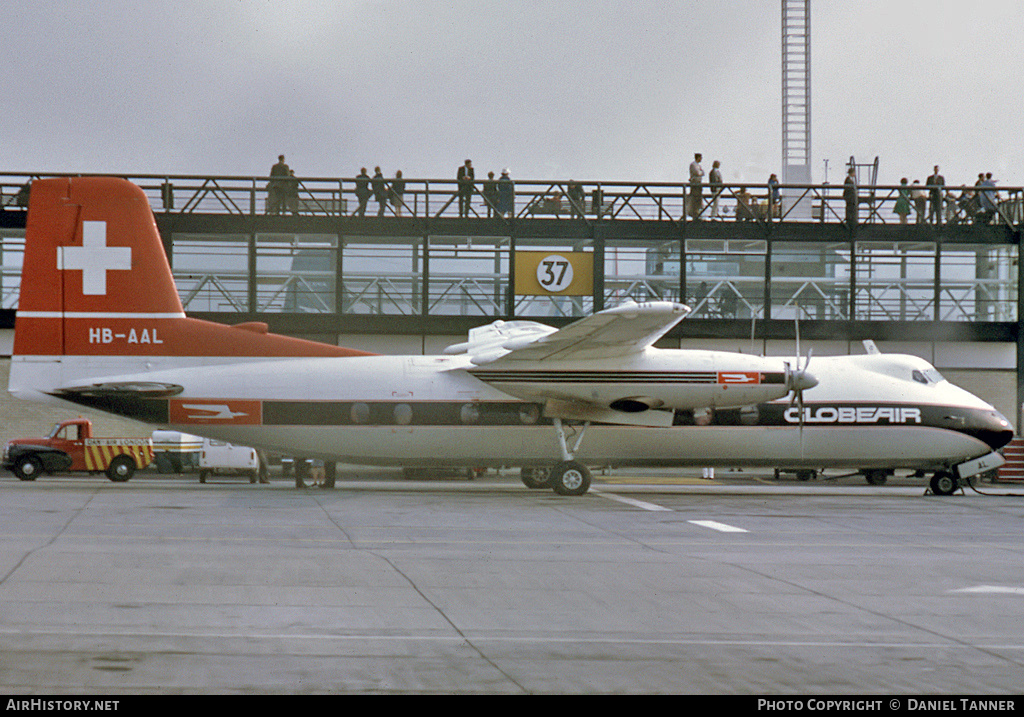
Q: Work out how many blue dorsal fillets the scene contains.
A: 0